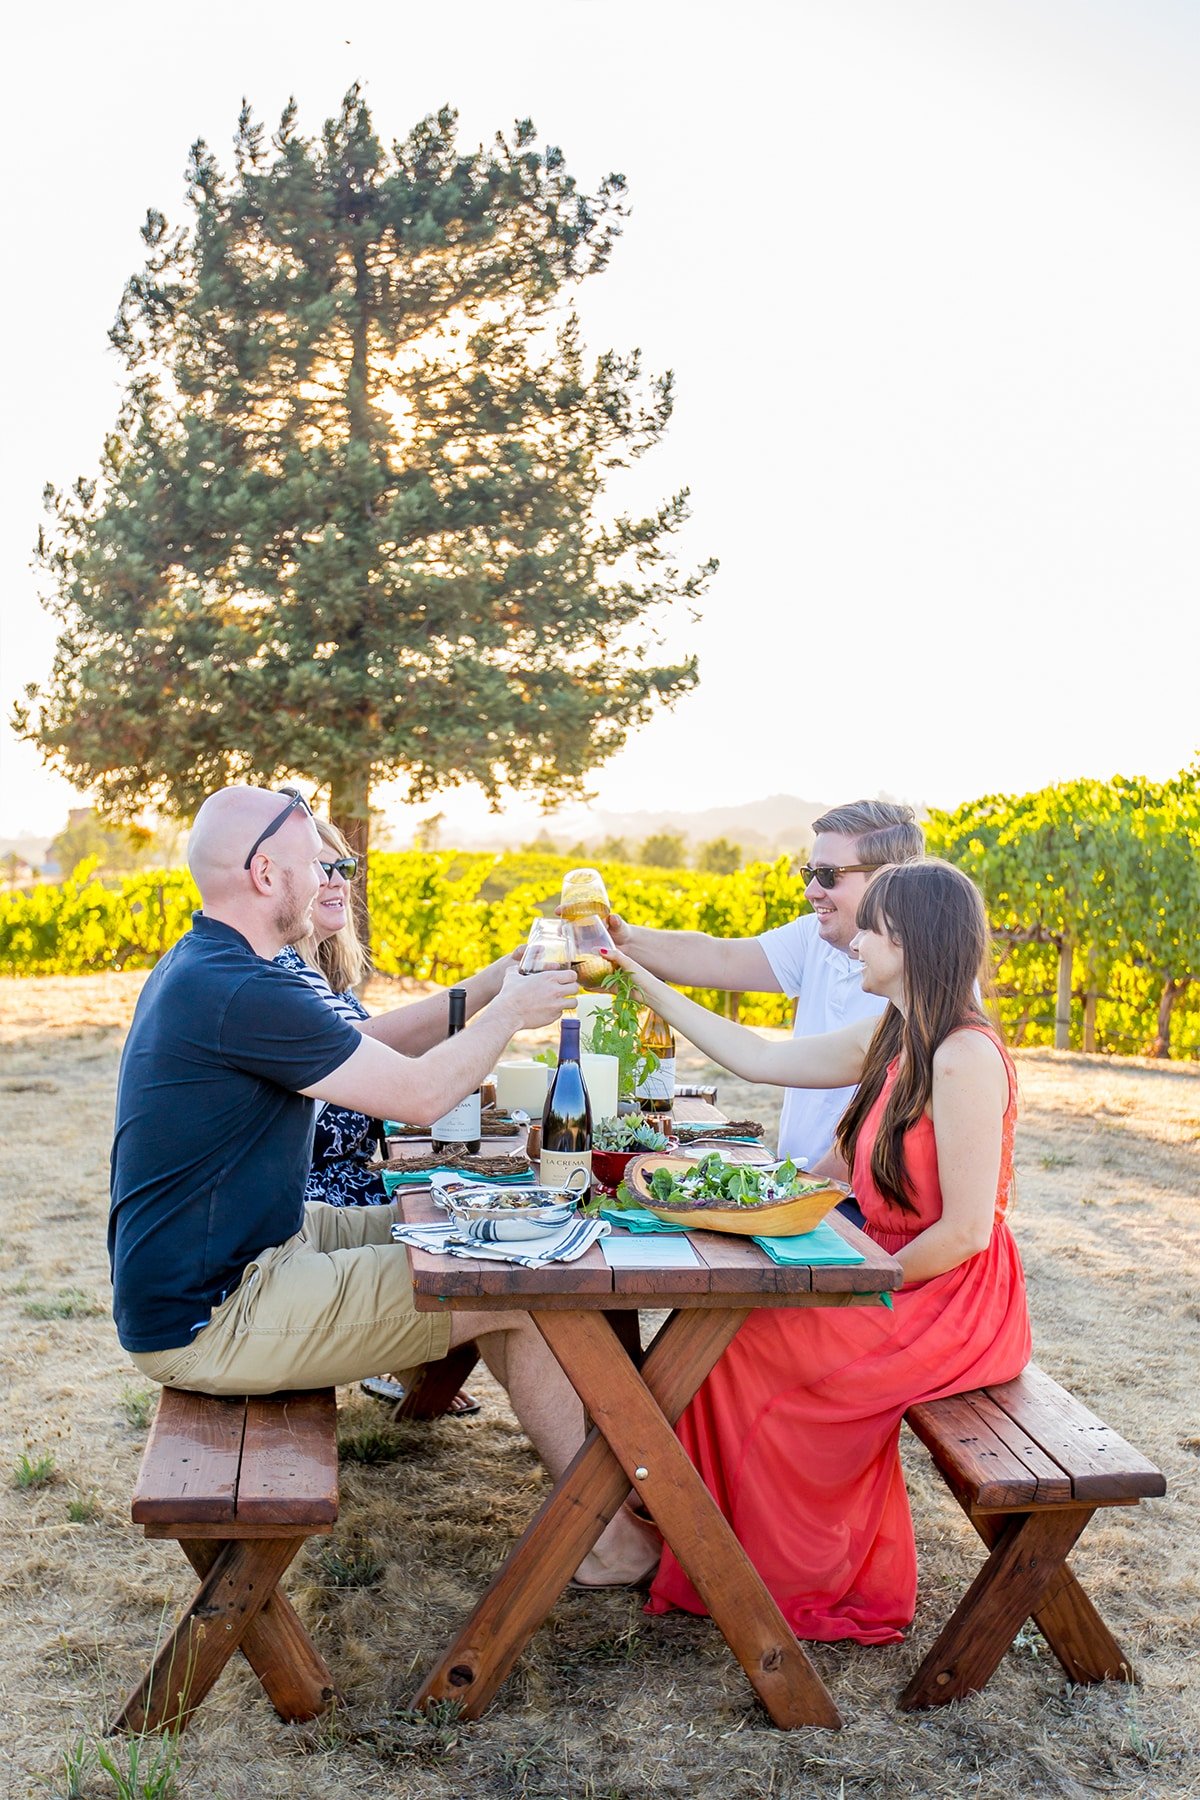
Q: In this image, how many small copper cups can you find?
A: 3